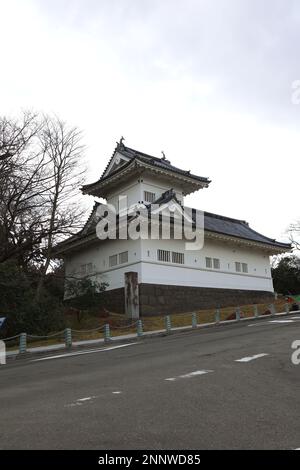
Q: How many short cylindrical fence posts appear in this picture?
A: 11